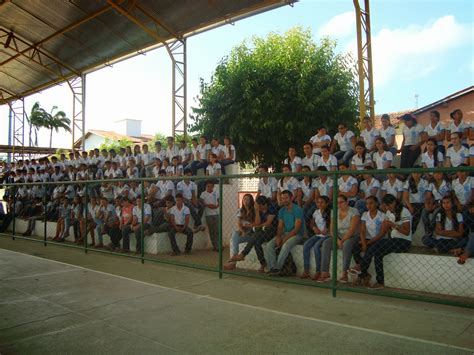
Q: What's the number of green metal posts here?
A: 6